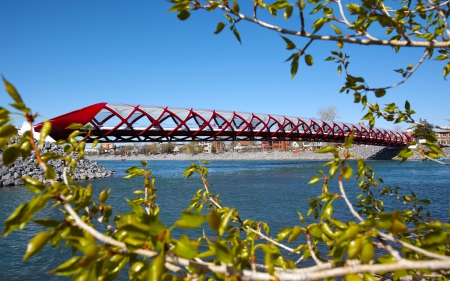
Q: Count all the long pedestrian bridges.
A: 1